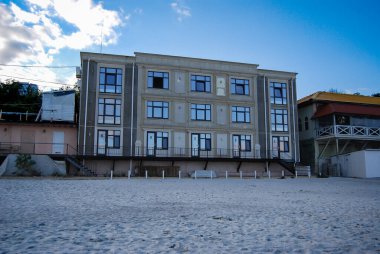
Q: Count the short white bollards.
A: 14